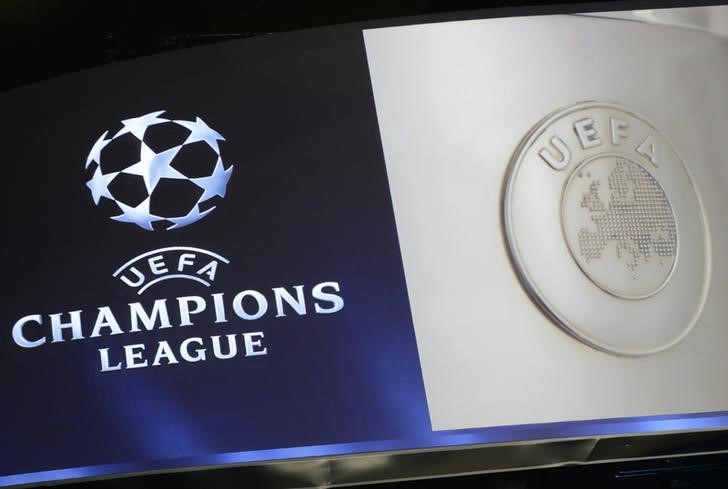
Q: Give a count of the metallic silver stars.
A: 8